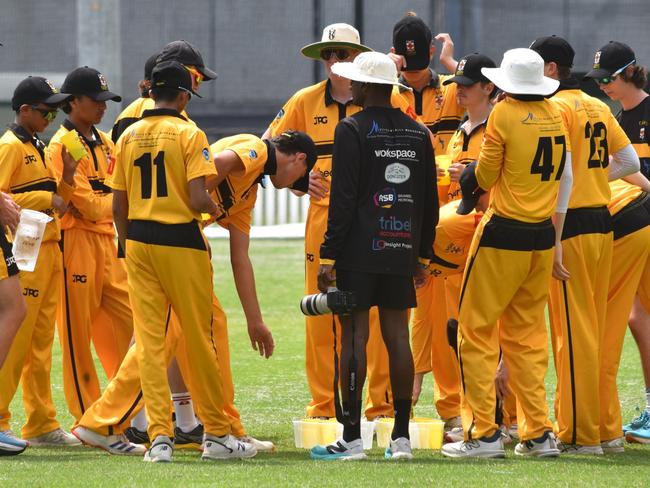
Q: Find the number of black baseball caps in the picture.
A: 11